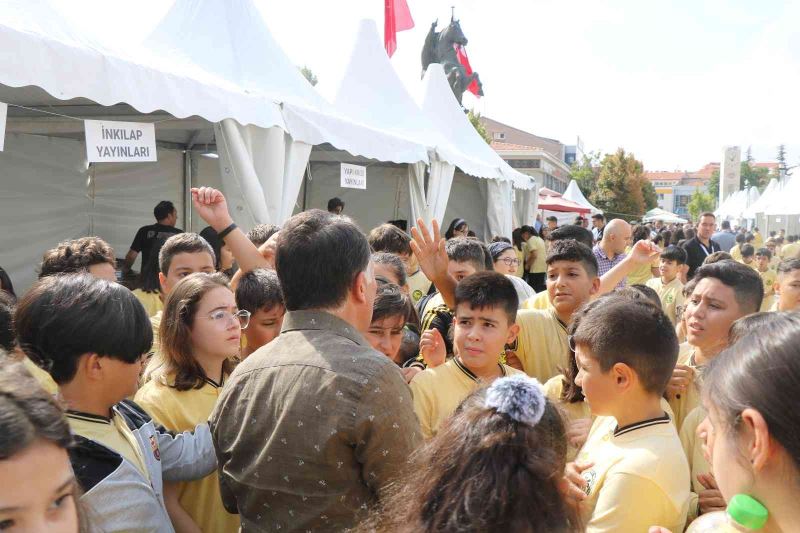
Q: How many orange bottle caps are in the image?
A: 0